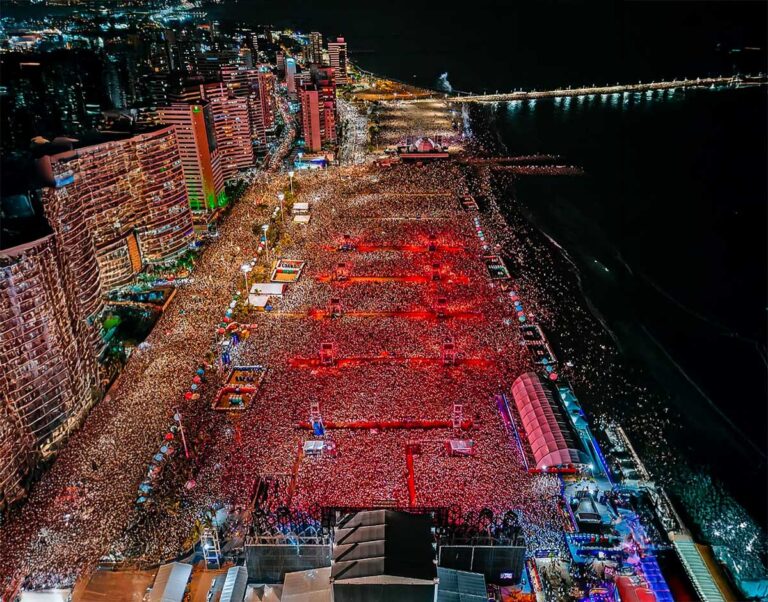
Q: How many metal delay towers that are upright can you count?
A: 10